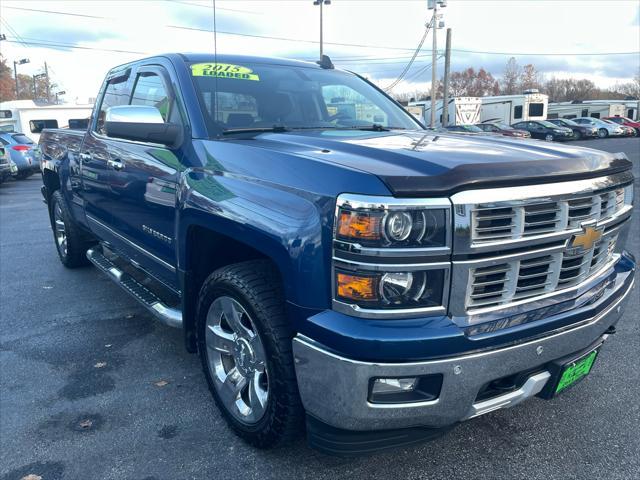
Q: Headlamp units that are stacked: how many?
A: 2